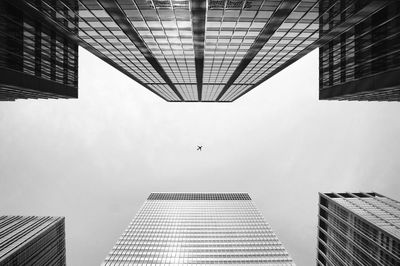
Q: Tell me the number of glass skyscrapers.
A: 6